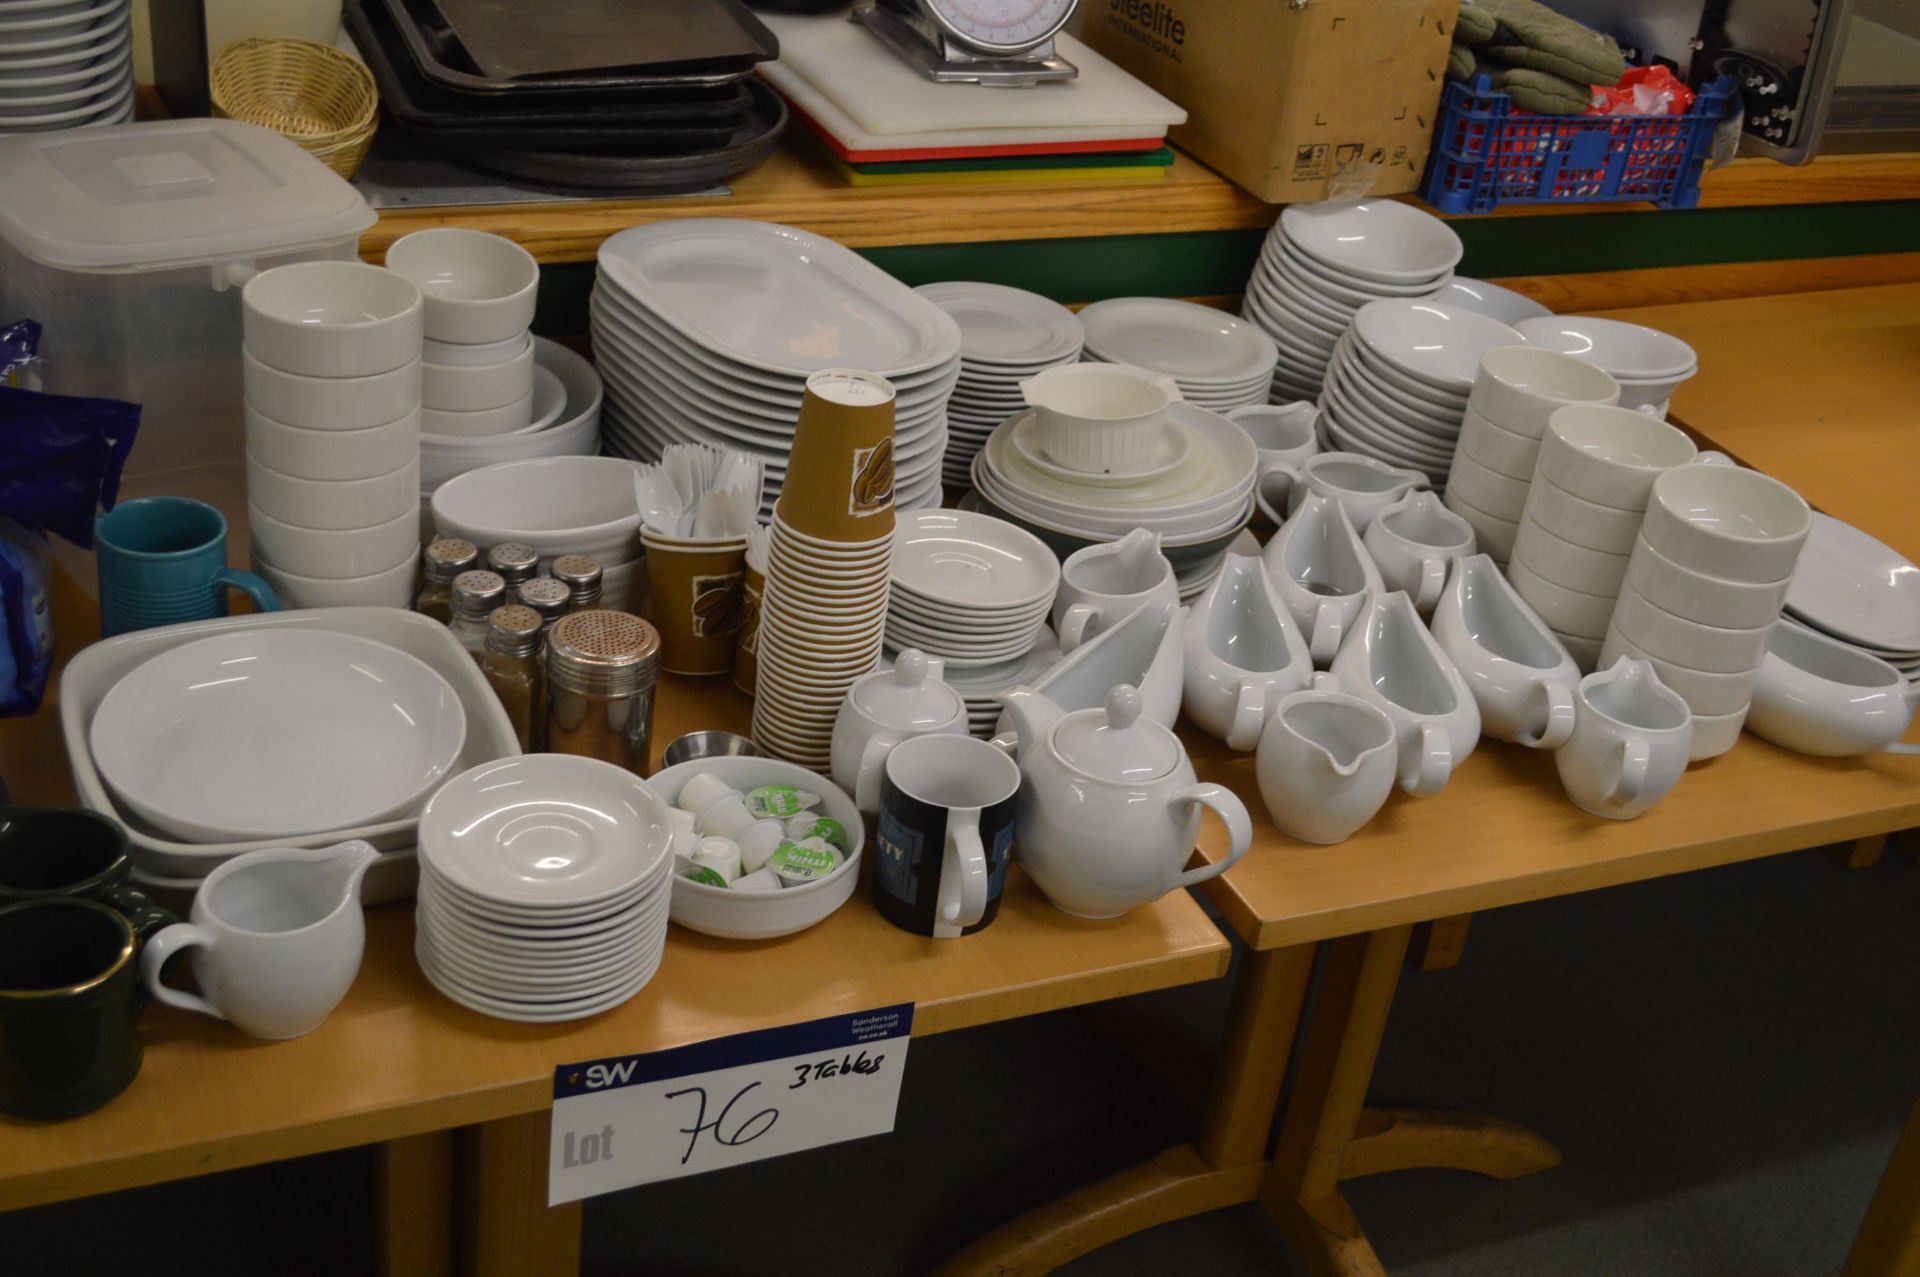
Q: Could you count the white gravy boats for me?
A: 6